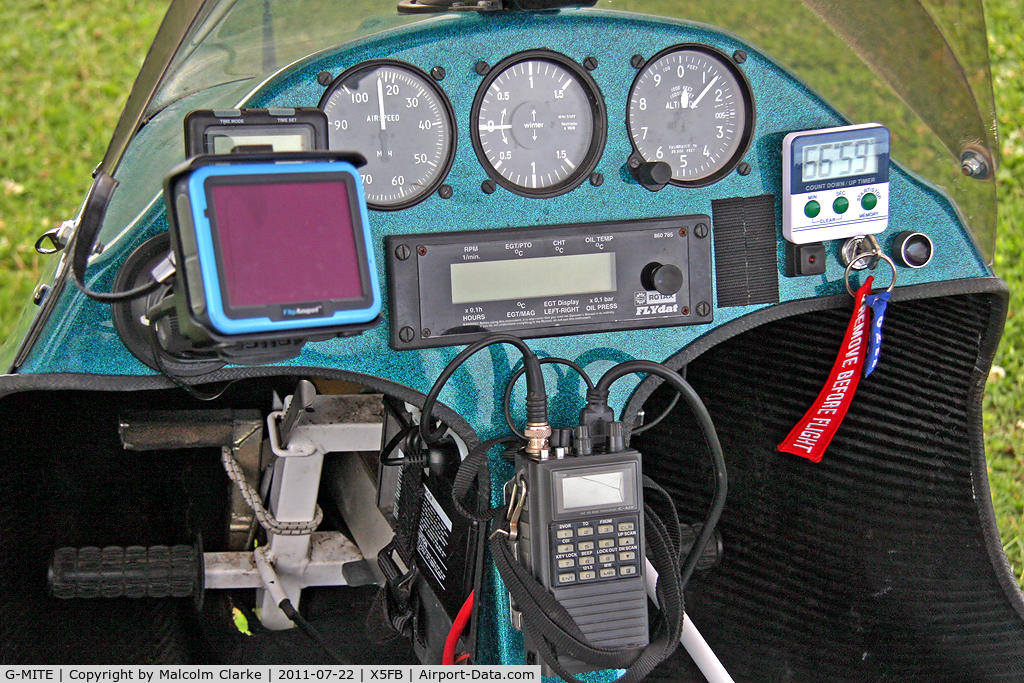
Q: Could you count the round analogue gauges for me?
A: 3